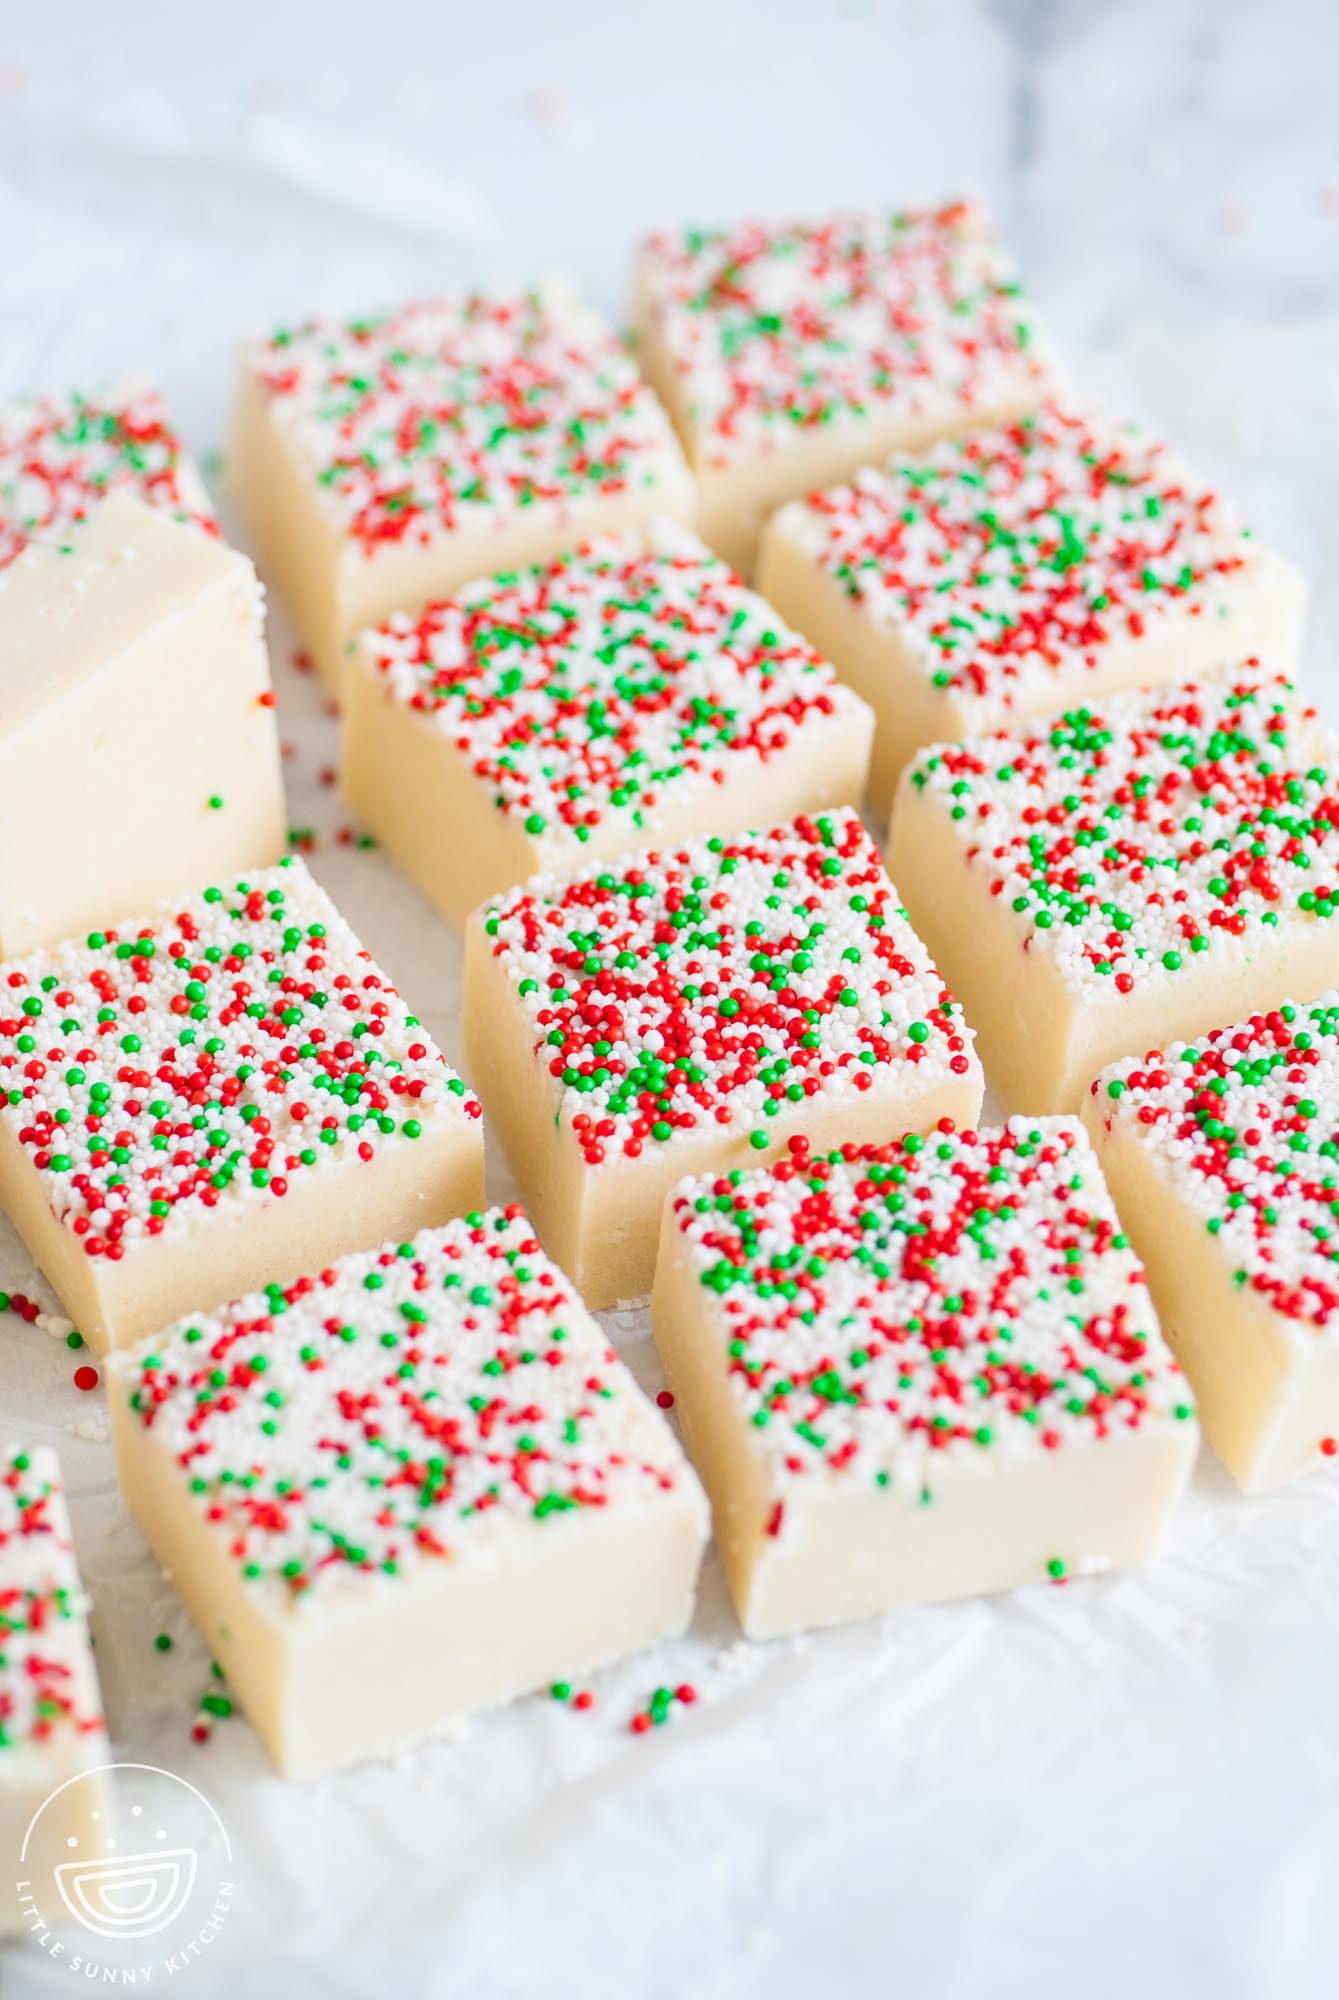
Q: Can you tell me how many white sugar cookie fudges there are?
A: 13